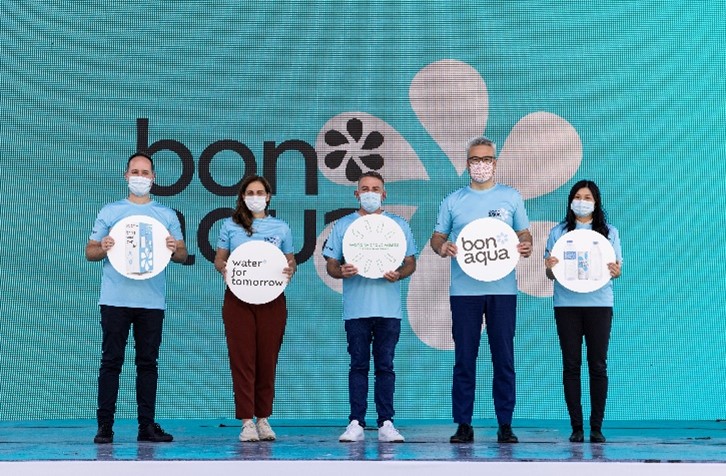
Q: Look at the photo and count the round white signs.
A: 5